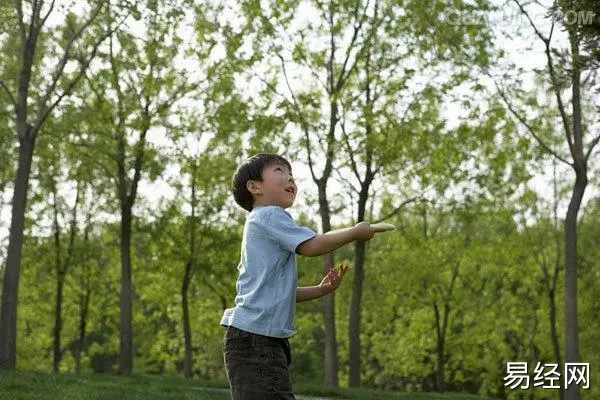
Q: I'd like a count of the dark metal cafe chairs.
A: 0